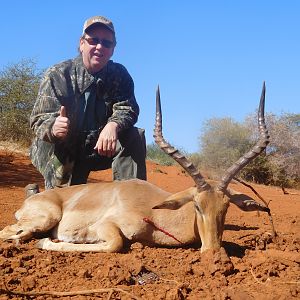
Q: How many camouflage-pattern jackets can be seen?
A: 1